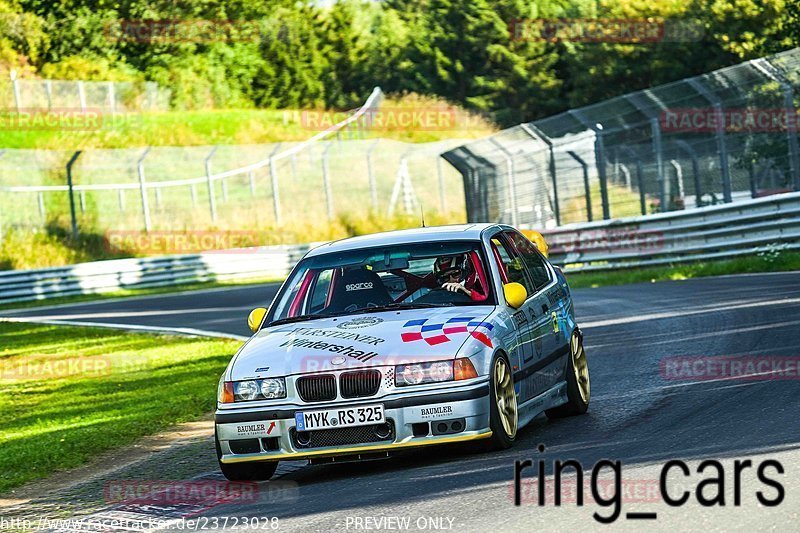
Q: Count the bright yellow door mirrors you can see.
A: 2